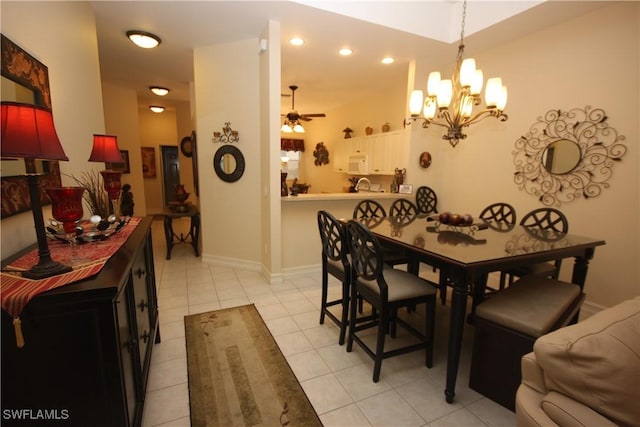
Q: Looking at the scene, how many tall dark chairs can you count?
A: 7